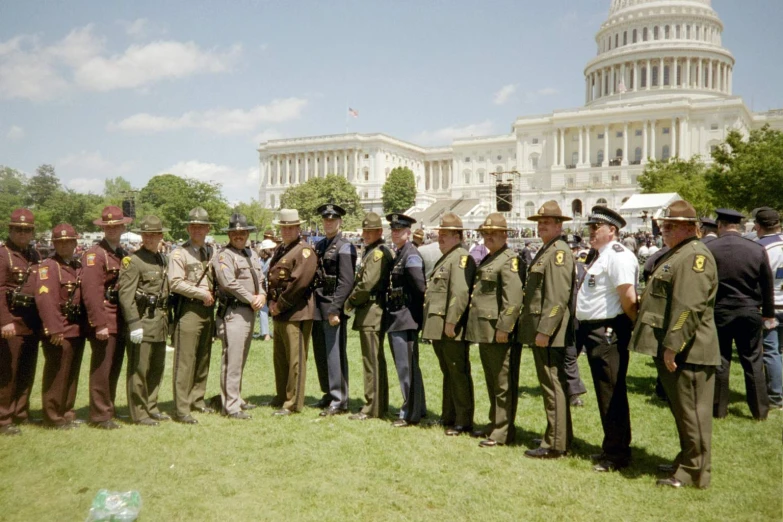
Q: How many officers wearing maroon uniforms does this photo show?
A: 3